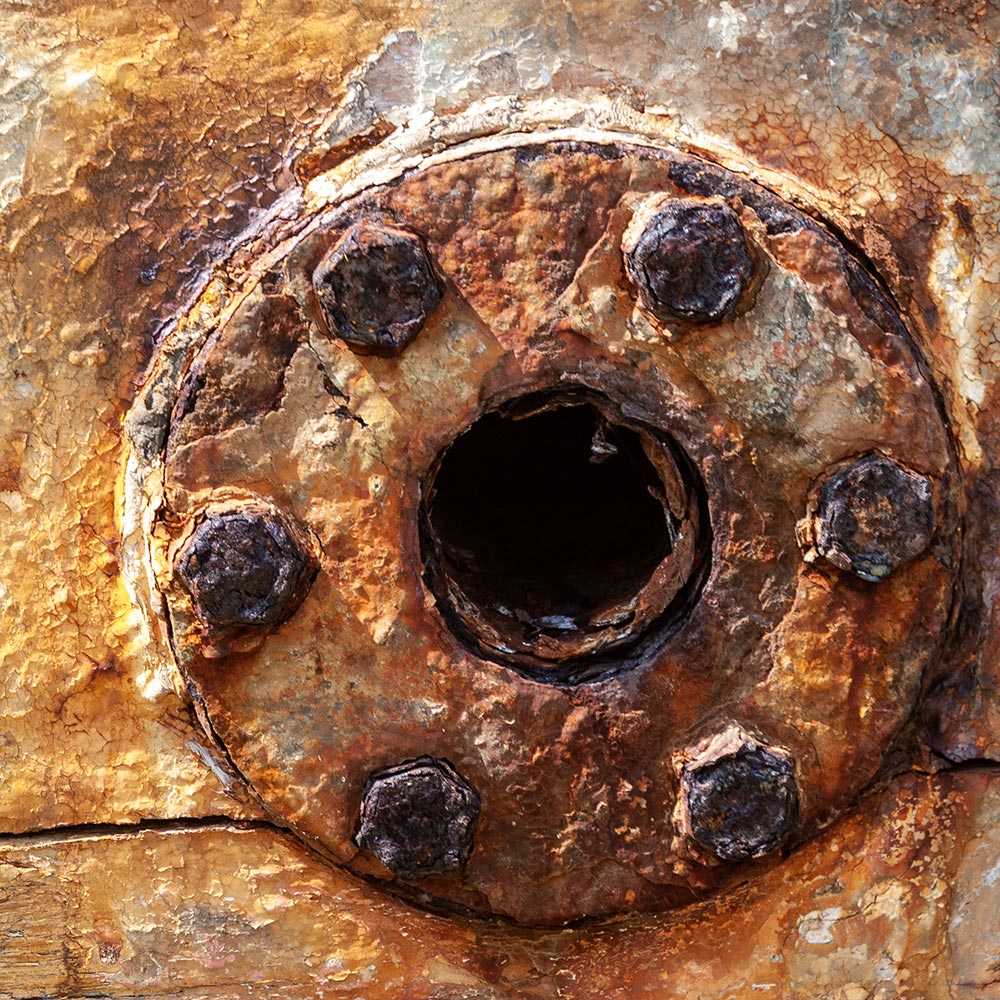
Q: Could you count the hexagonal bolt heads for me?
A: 6